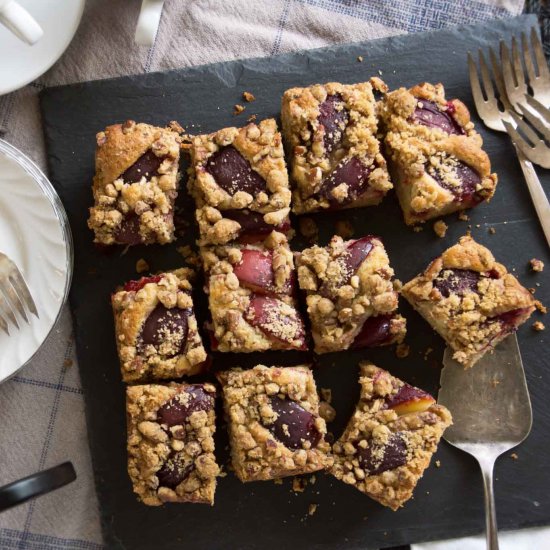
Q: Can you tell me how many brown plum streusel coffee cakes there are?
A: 11